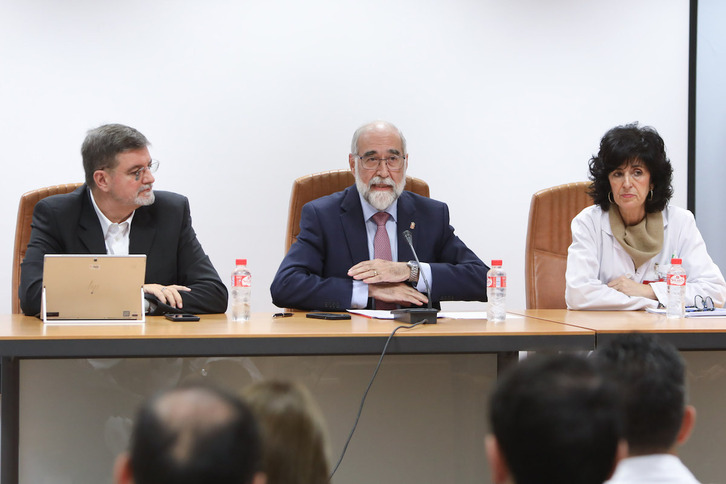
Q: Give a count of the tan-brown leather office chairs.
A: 3